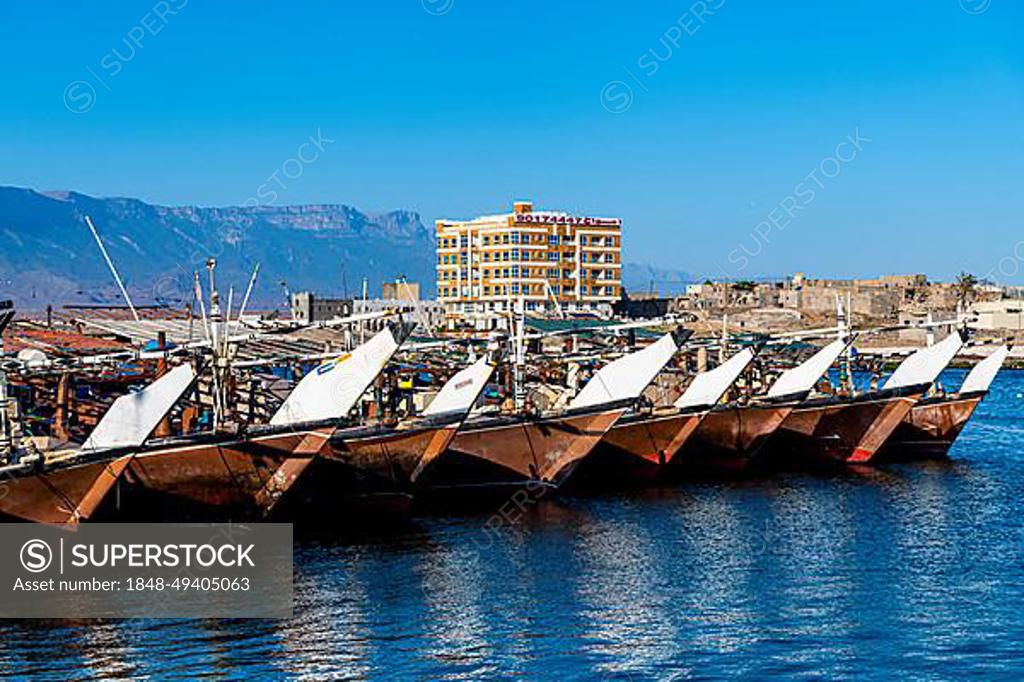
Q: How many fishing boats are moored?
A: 8